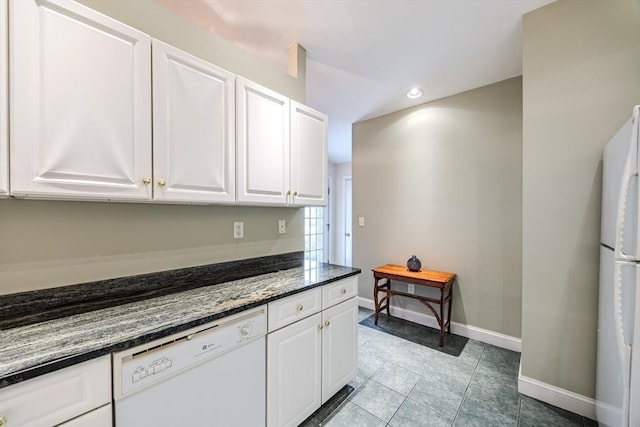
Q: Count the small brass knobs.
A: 9